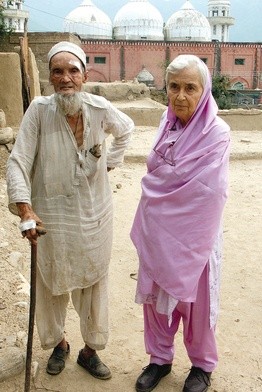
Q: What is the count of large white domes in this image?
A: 3